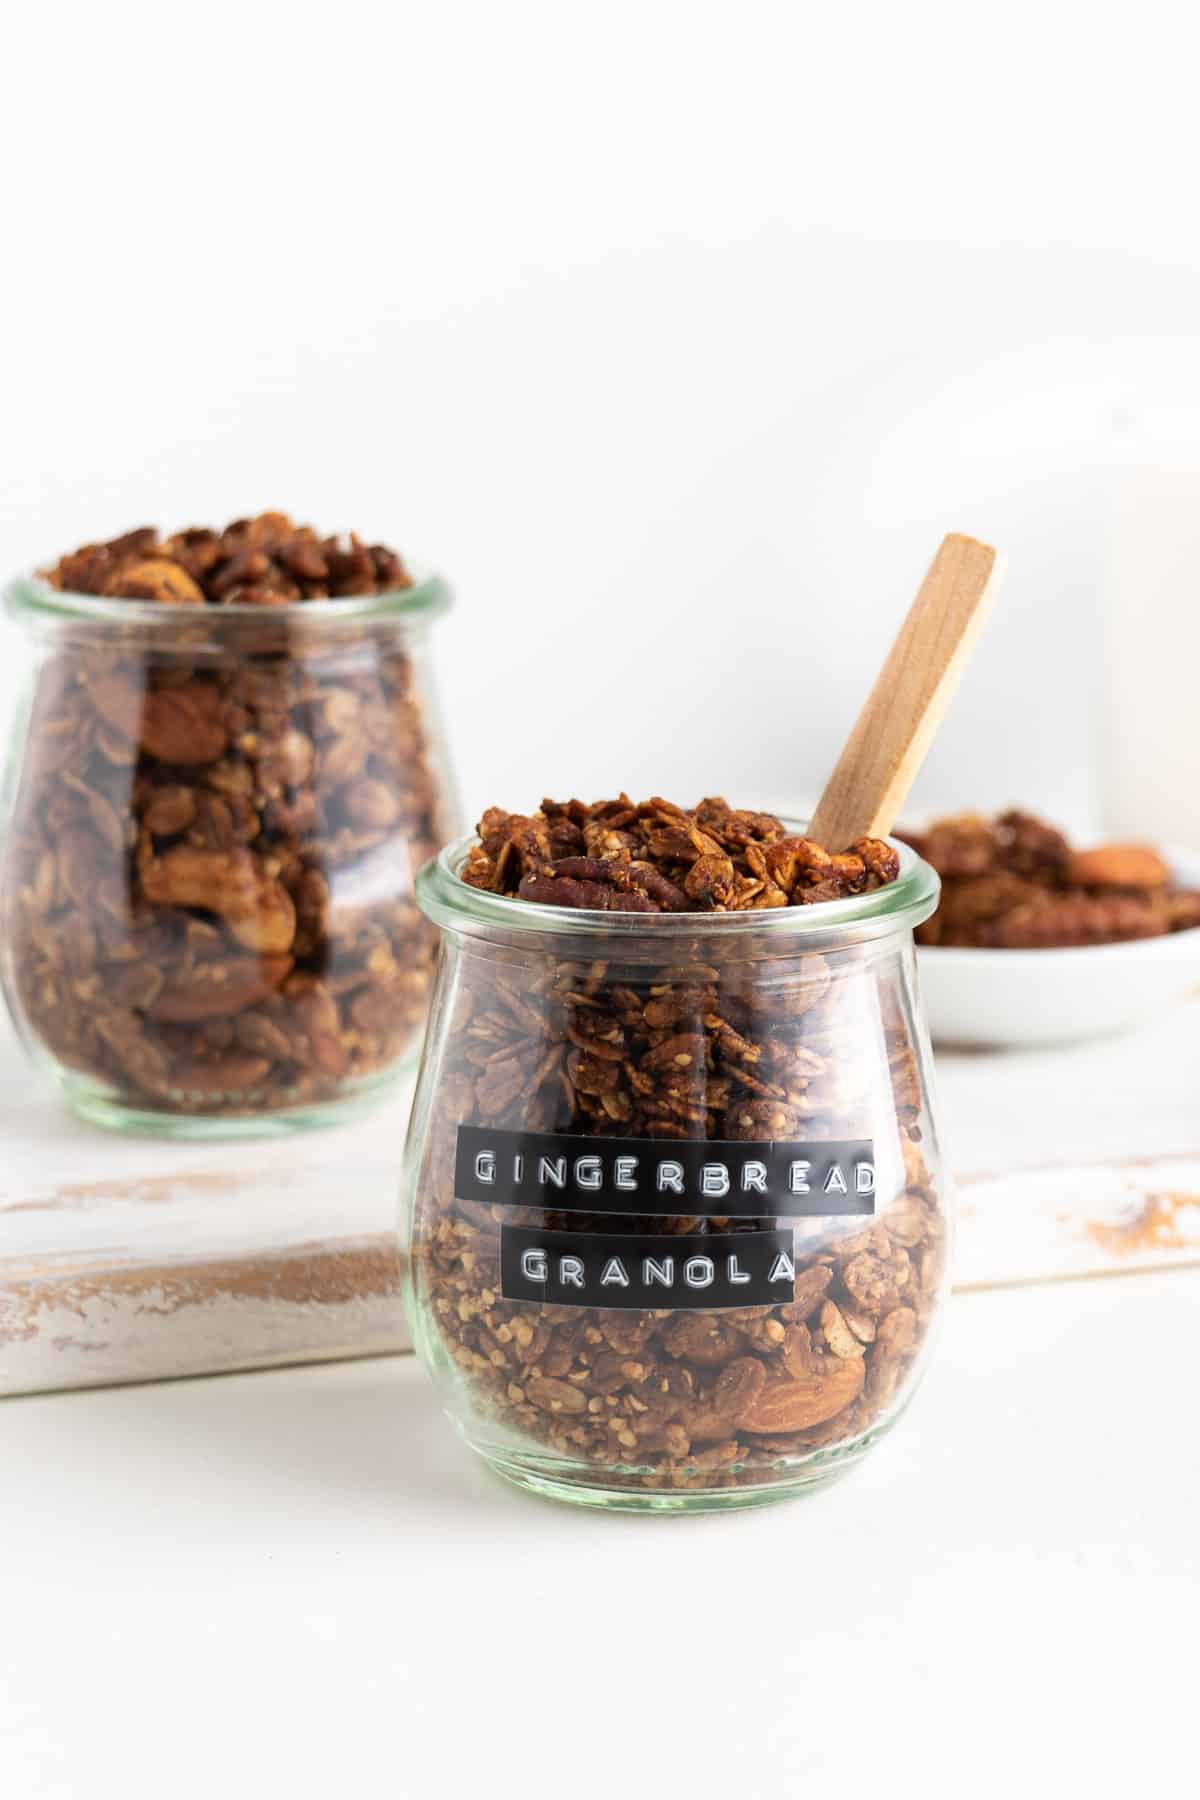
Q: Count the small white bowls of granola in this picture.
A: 1